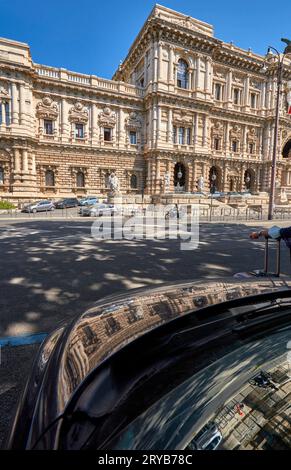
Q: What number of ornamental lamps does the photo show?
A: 3